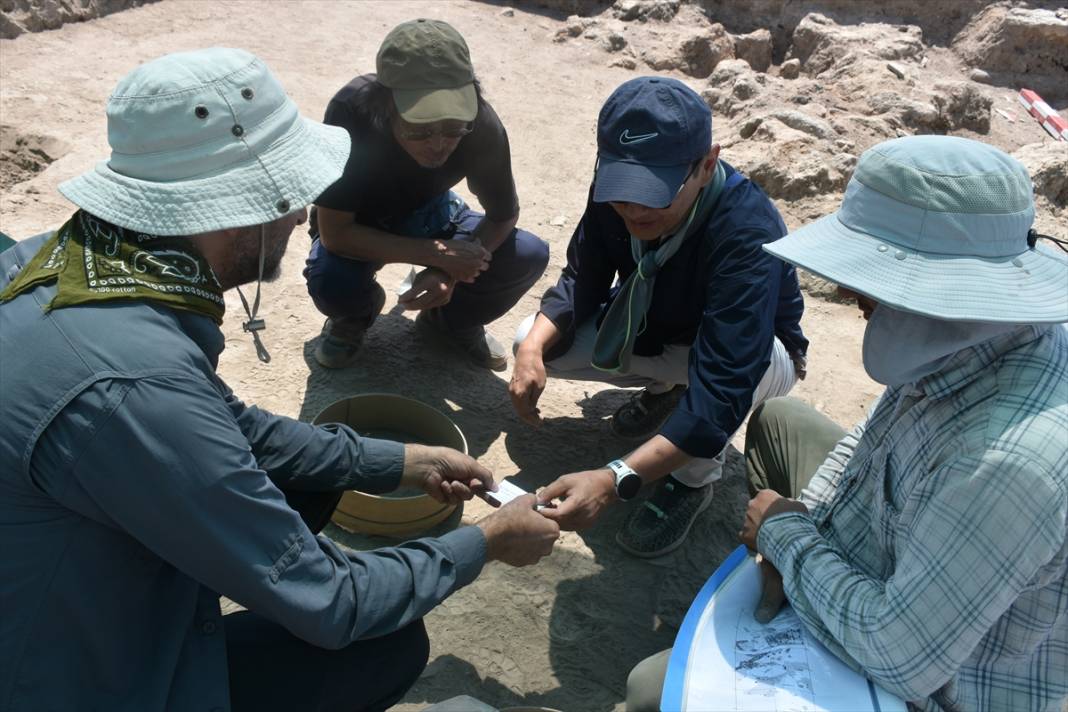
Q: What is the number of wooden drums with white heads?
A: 0